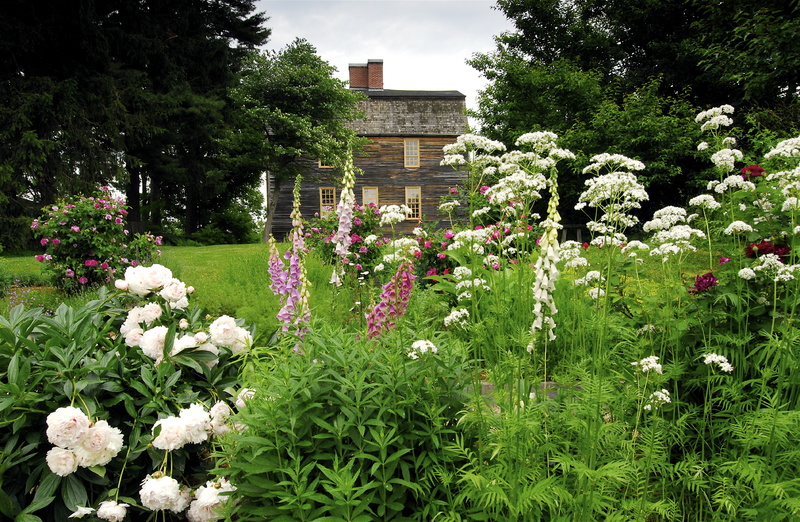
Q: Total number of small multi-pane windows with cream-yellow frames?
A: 5